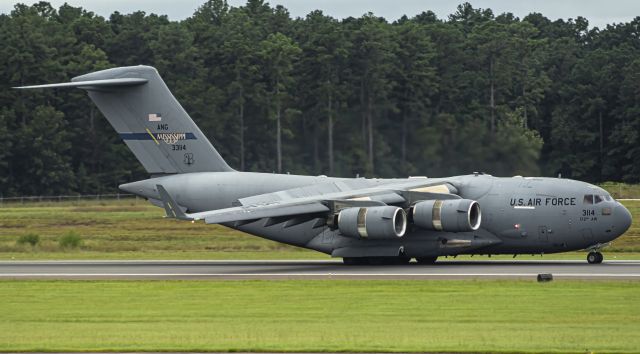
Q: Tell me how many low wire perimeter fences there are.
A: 1